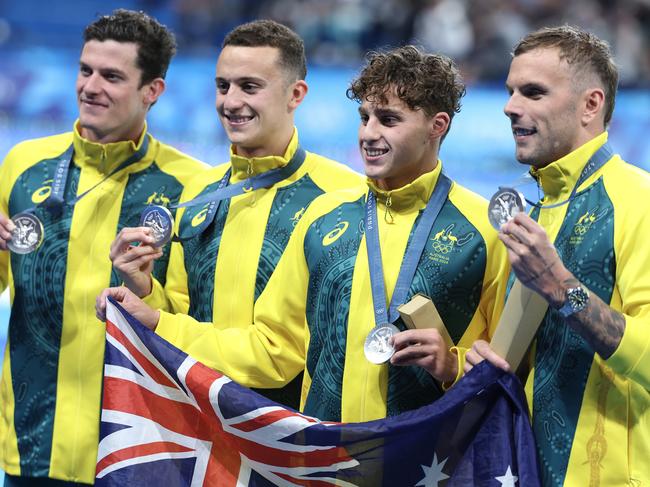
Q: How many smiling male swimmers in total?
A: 4